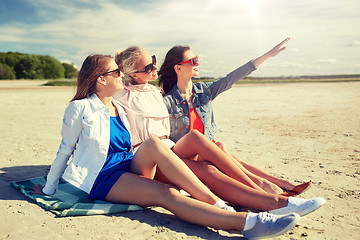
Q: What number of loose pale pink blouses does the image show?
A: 1